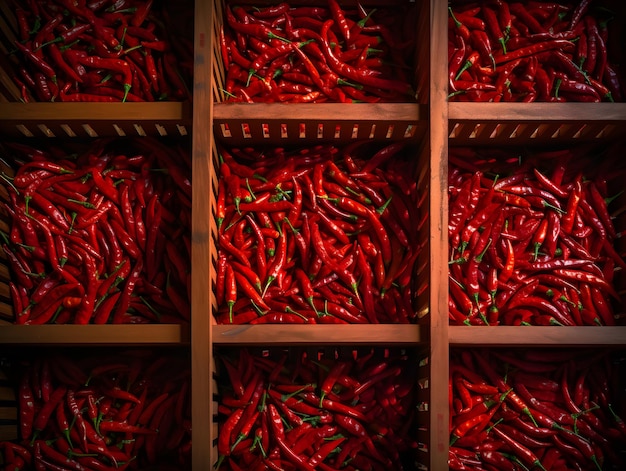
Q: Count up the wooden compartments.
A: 9